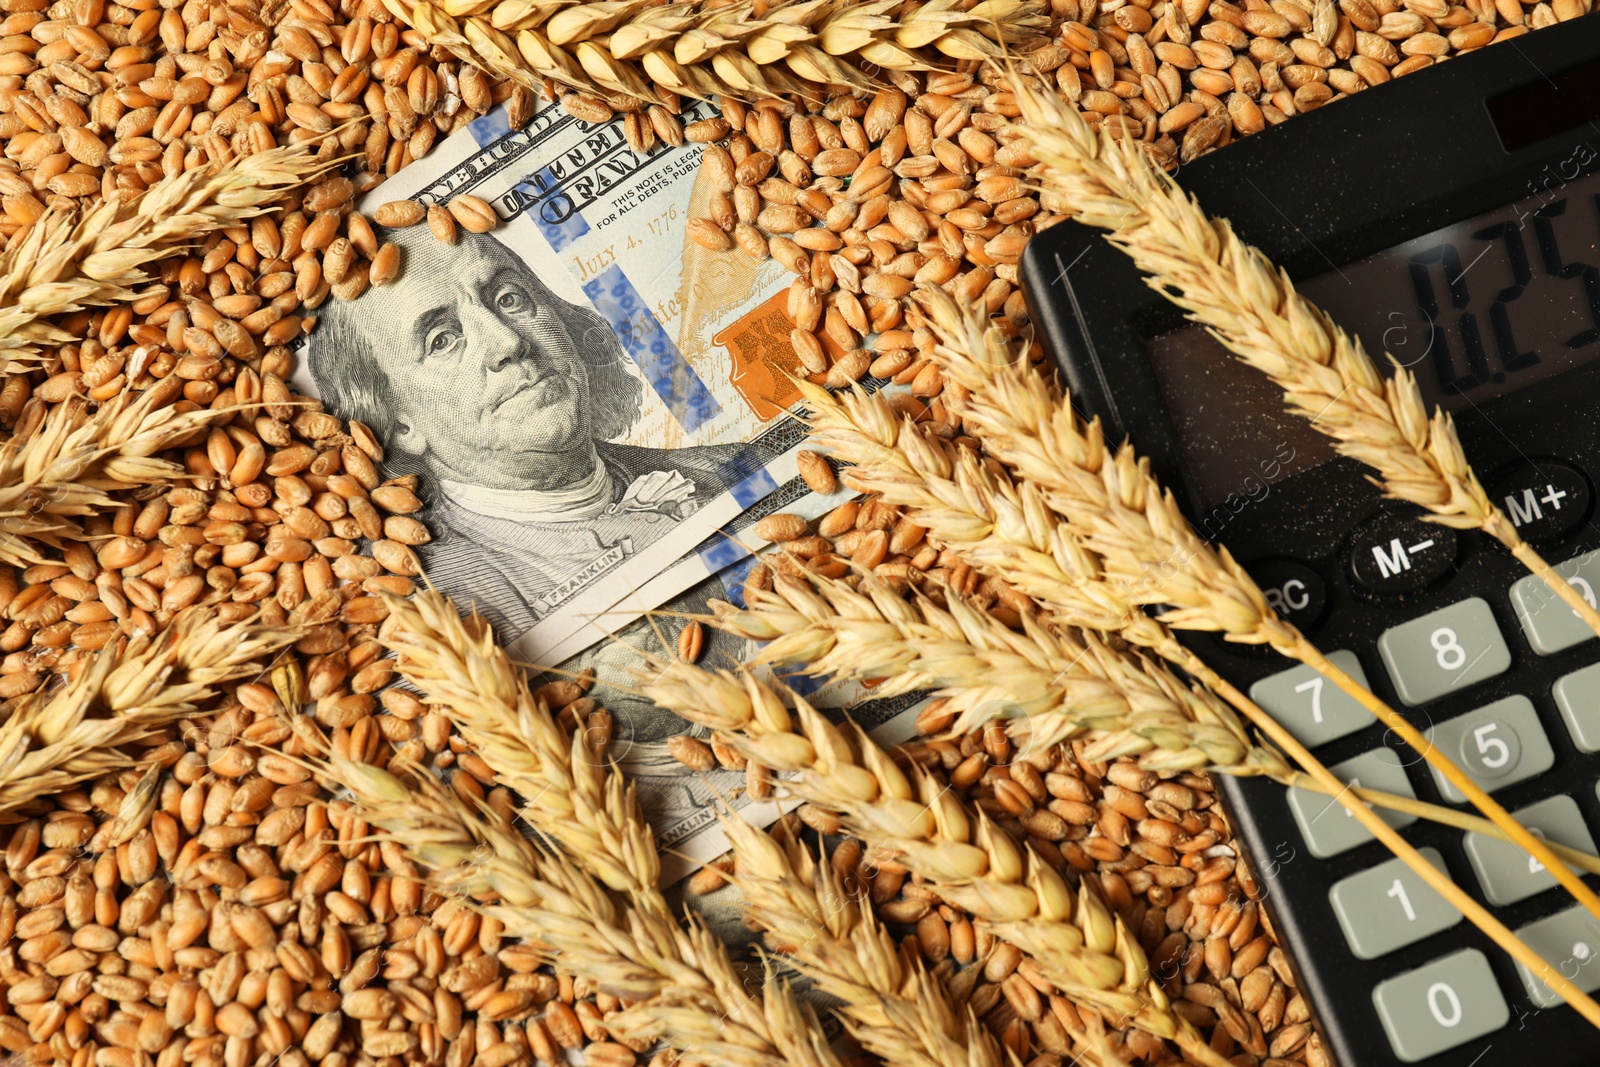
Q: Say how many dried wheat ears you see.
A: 12